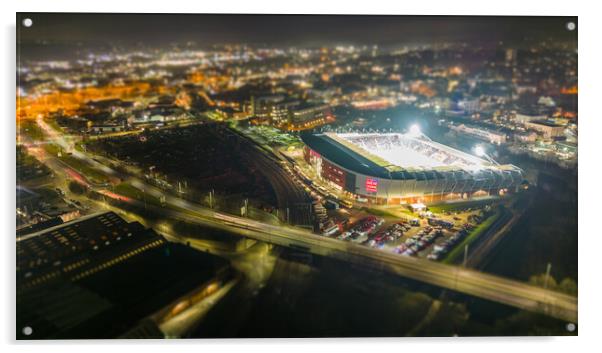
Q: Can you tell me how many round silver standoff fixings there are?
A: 4